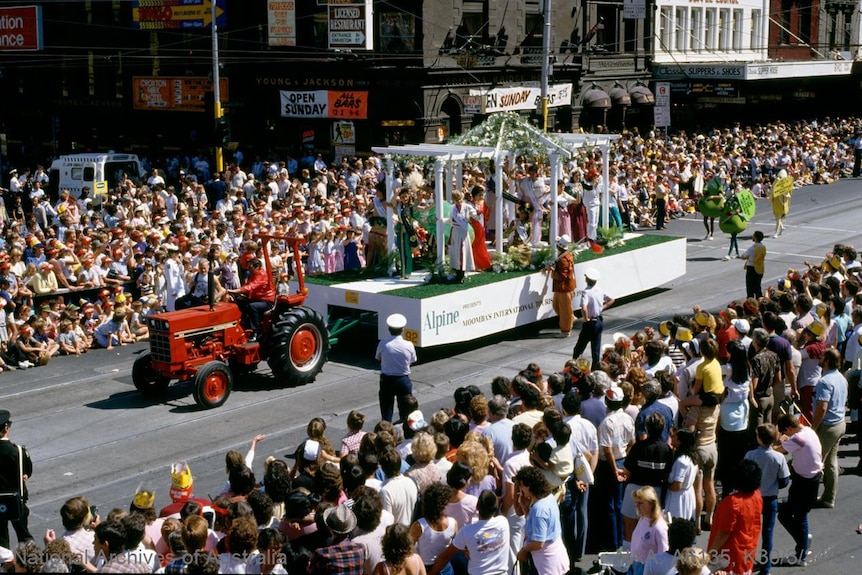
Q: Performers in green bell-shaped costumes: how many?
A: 2